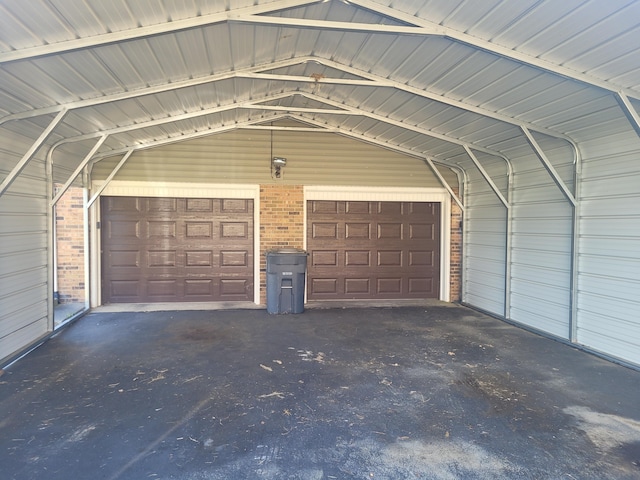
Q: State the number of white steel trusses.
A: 4